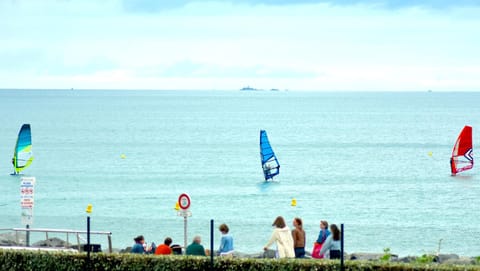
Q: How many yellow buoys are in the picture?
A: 5